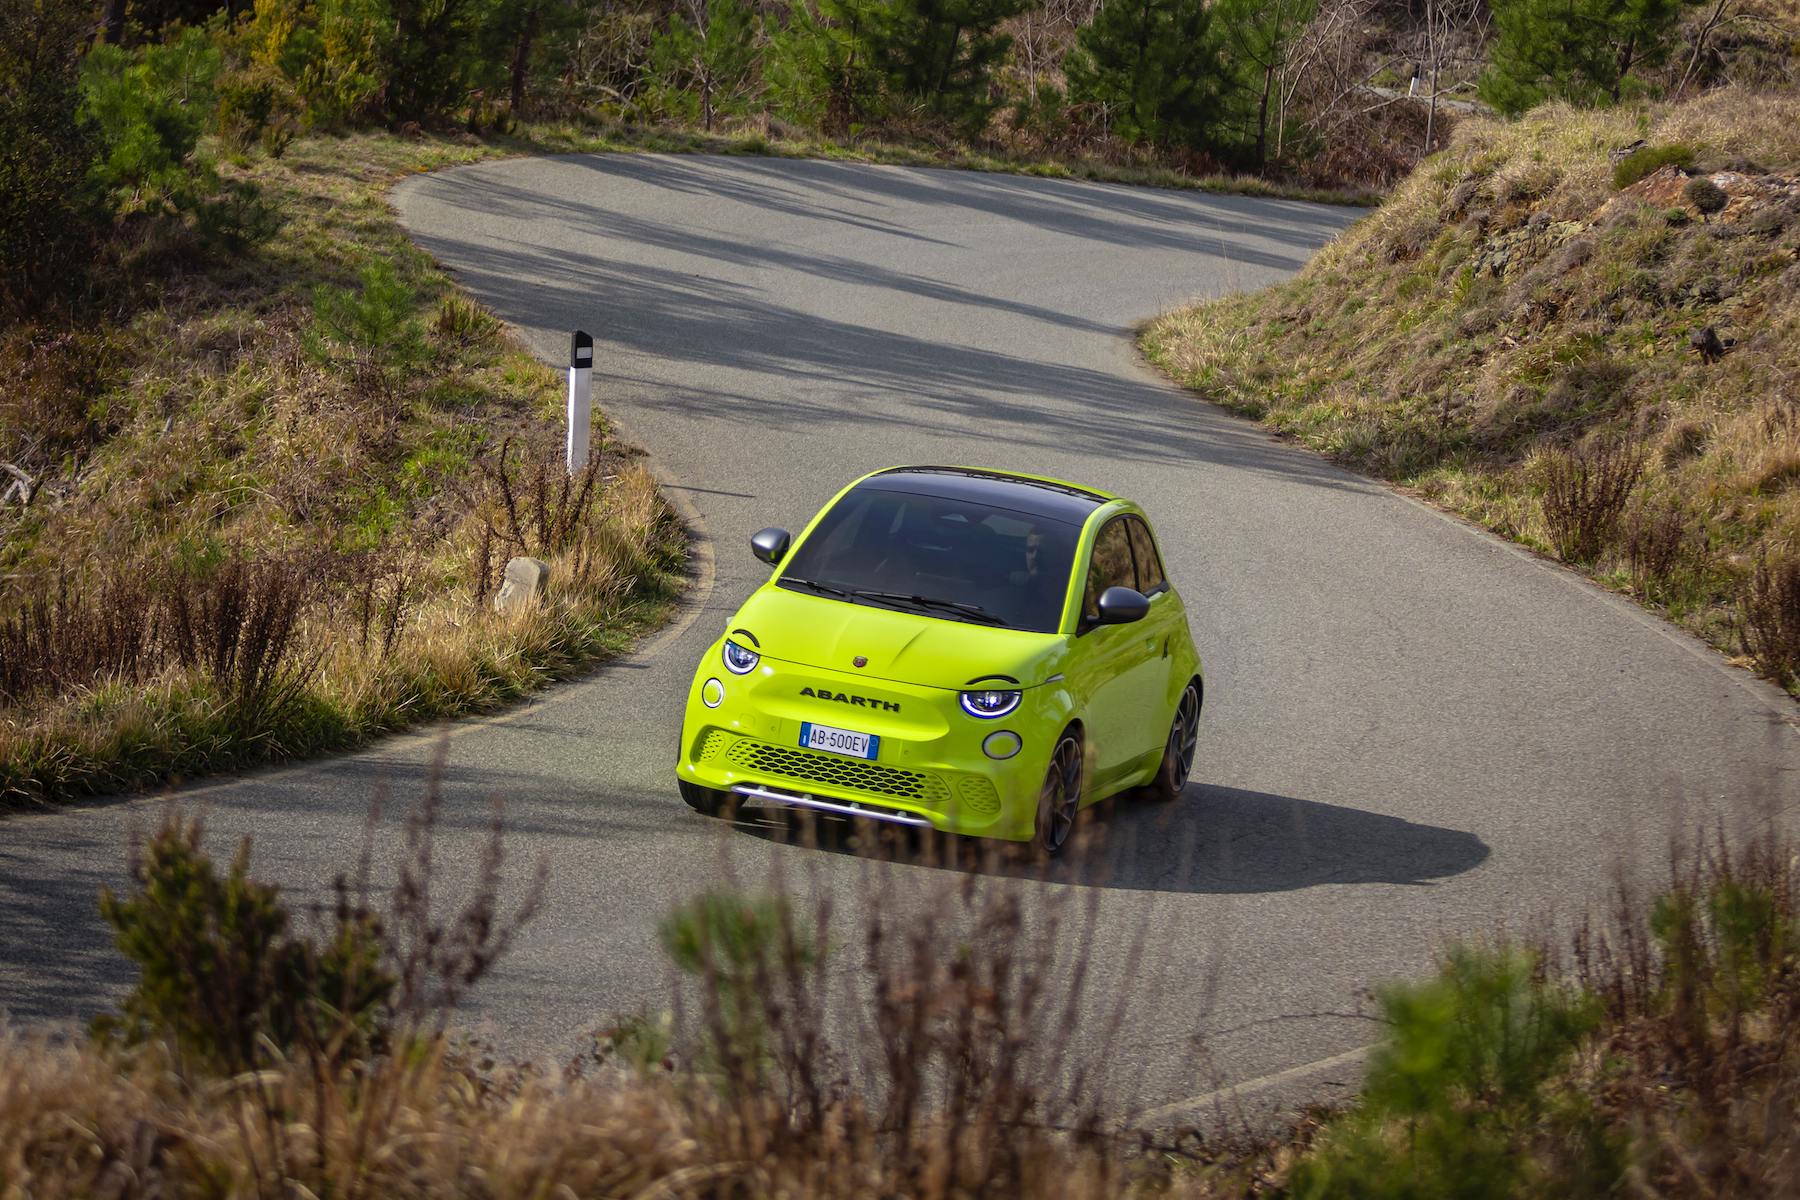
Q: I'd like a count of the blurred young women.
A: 0